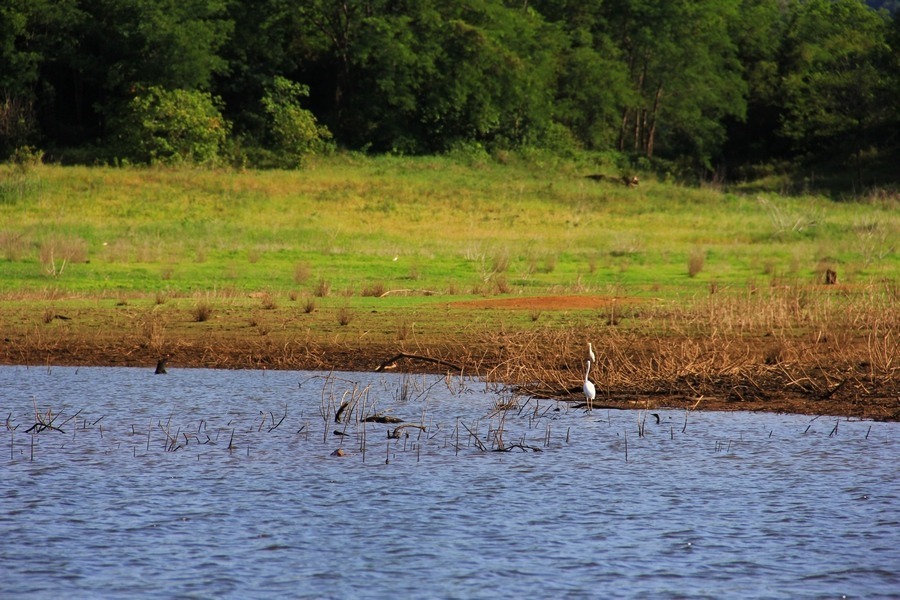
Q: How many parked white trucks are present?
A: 0